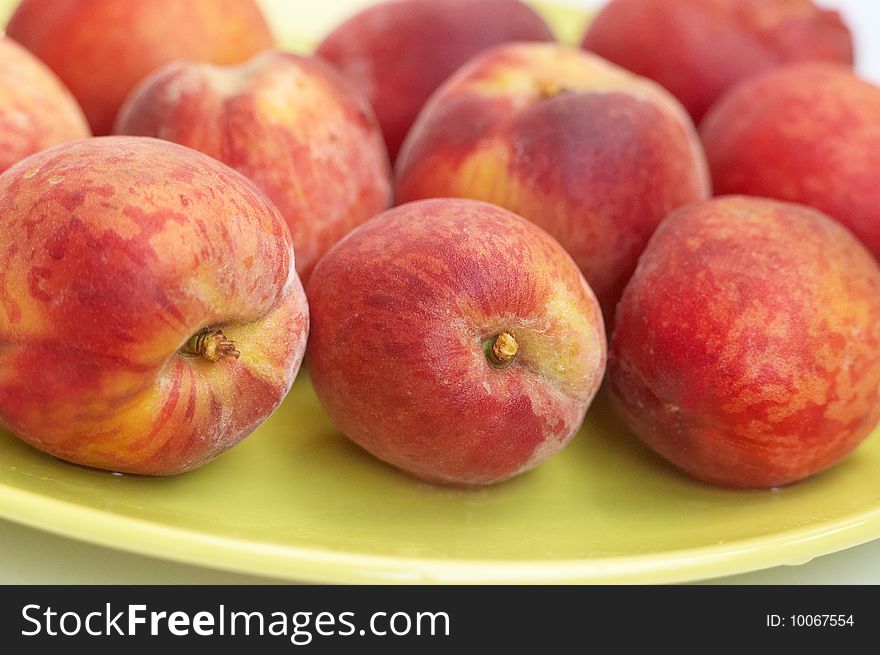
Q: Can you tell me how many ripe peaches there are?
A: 10